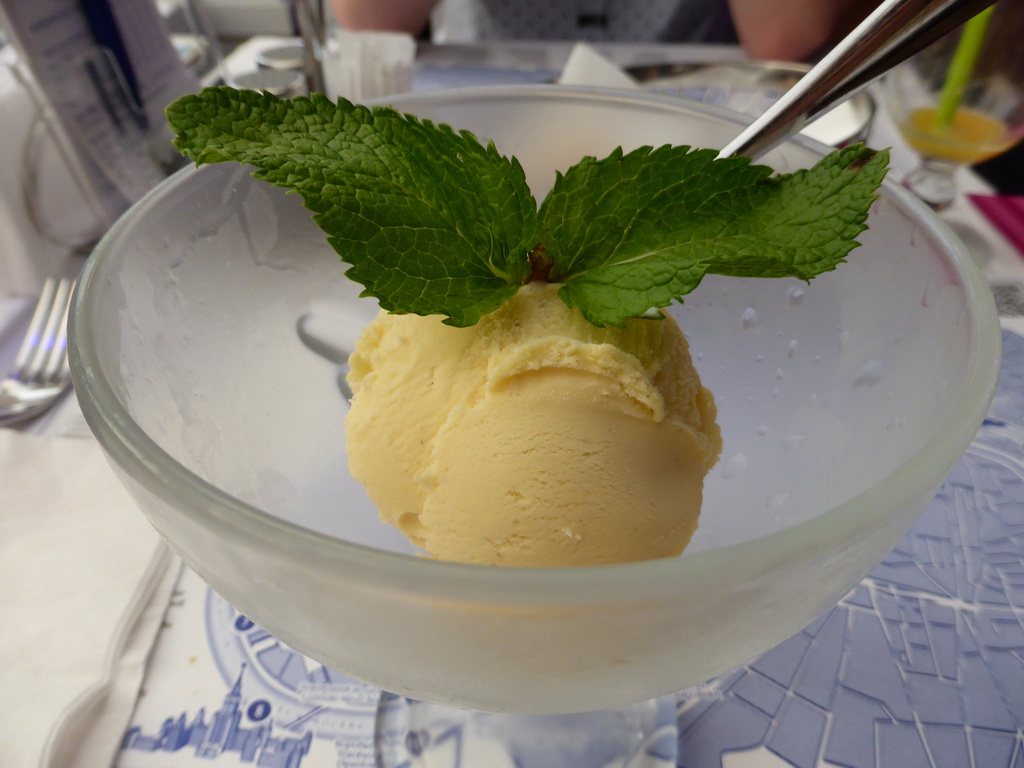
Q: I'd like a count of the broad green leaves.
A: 2